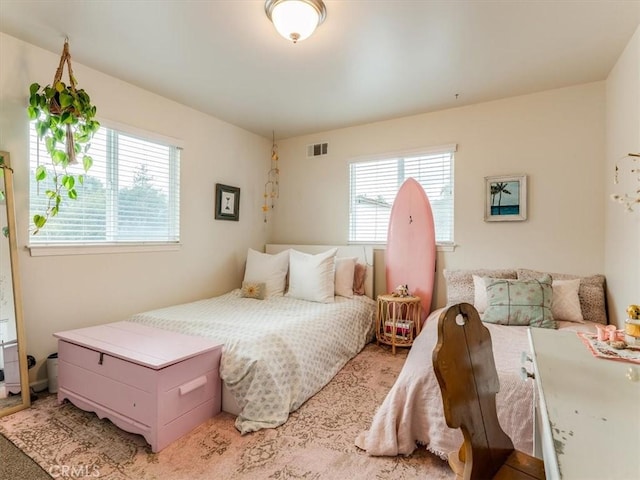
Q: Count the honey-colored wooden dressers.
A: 0